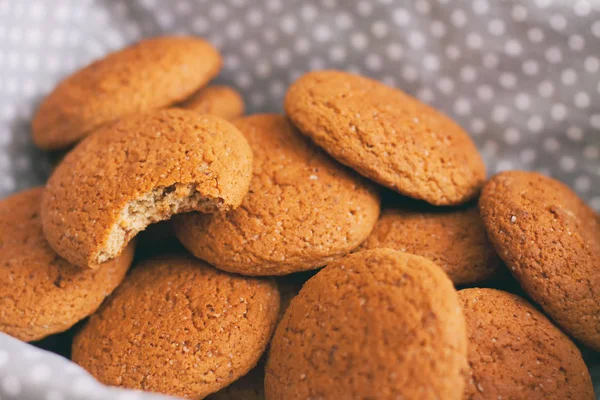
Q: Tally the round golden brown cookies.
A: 11